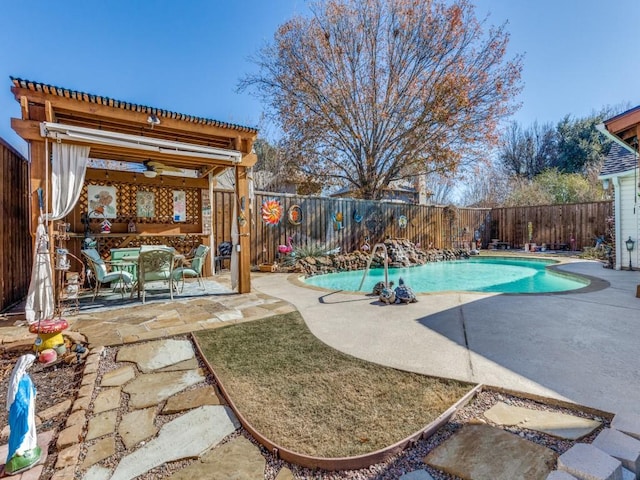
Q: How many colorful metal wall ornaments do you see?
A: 5